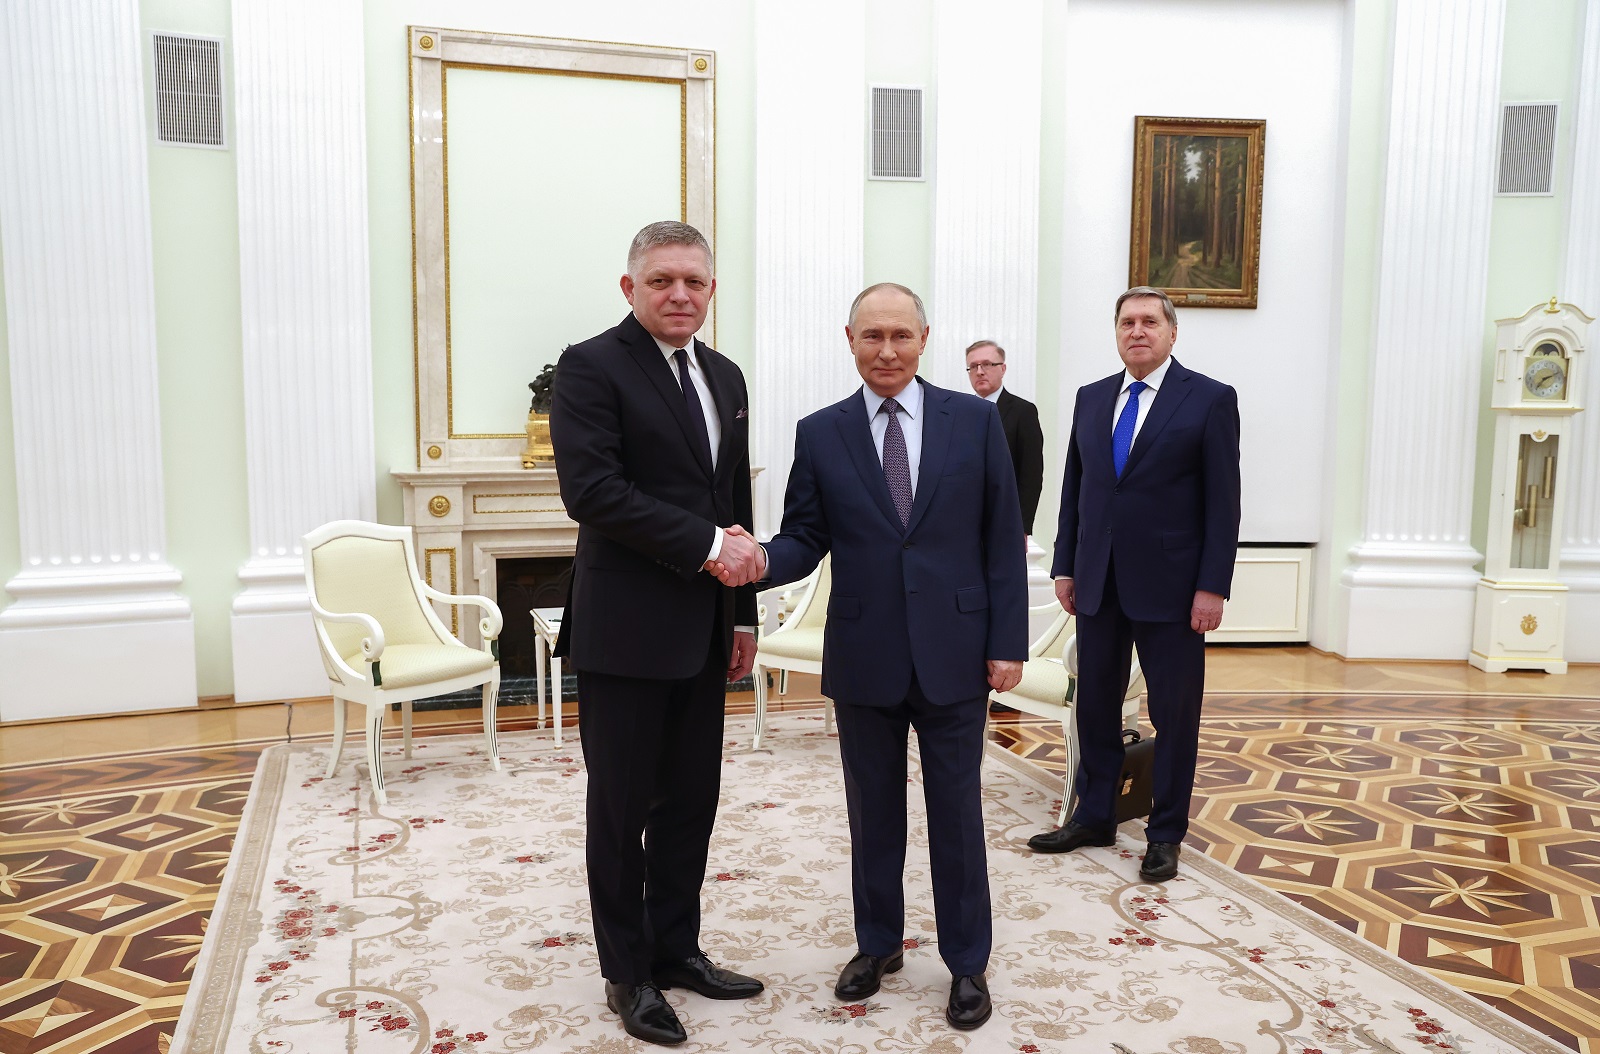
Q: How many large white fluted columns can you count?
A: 6